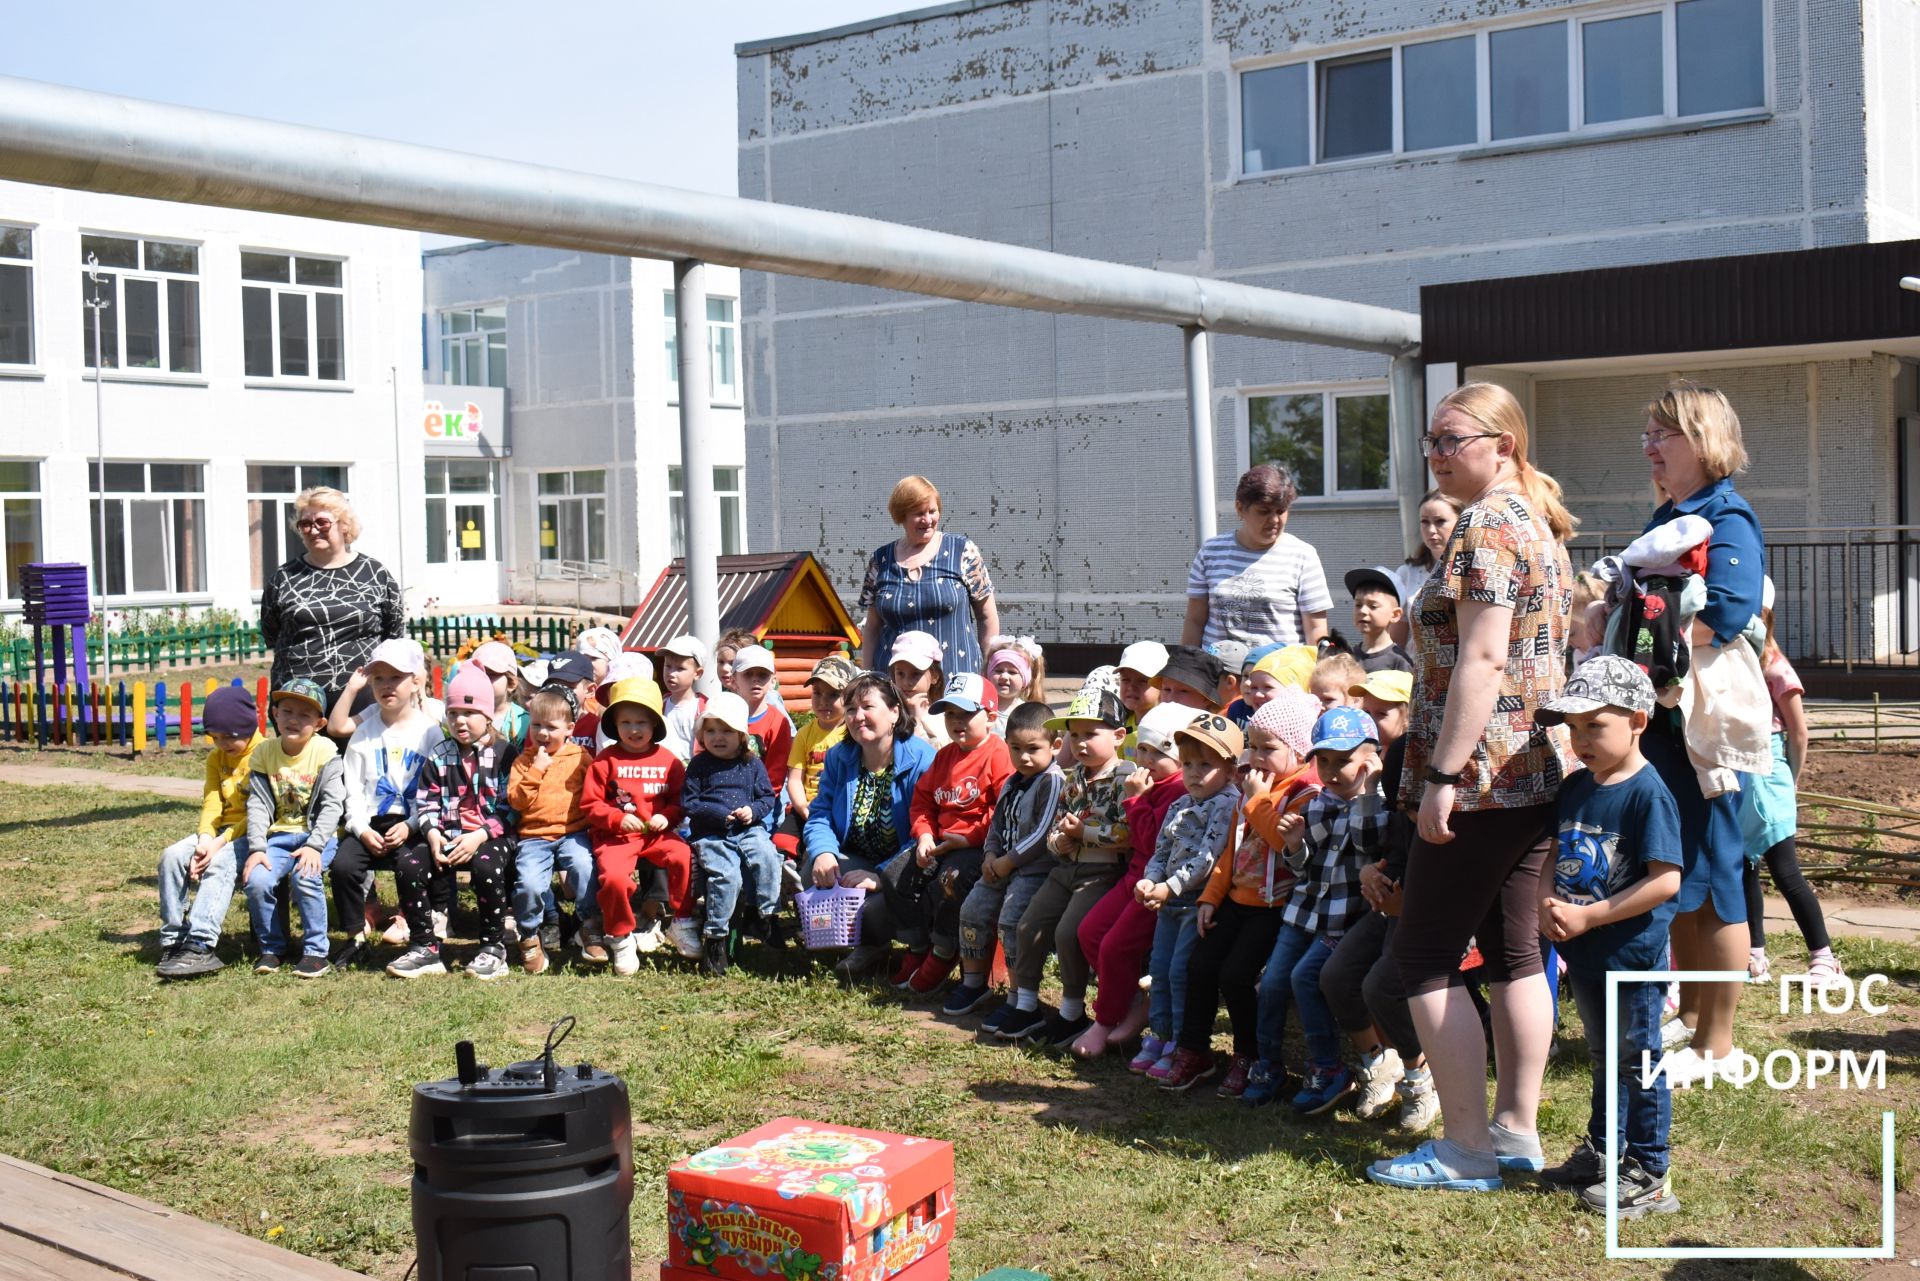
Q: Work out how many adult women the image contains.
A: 7